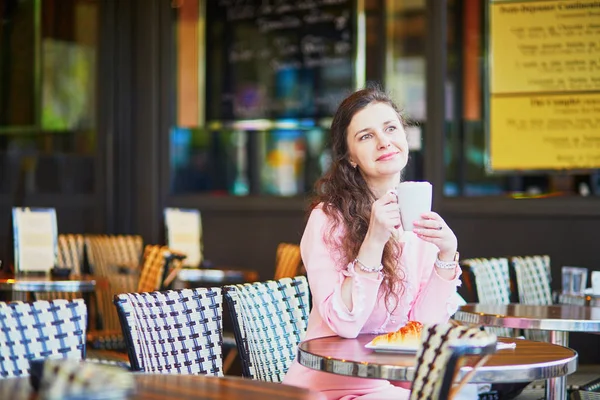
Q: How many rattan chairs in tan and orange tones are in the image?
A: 4